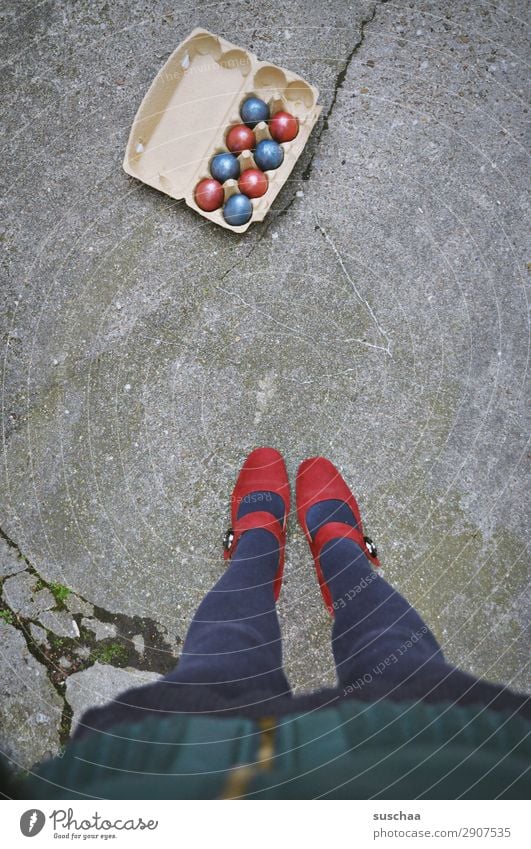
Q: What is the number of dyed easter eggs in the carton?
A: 8